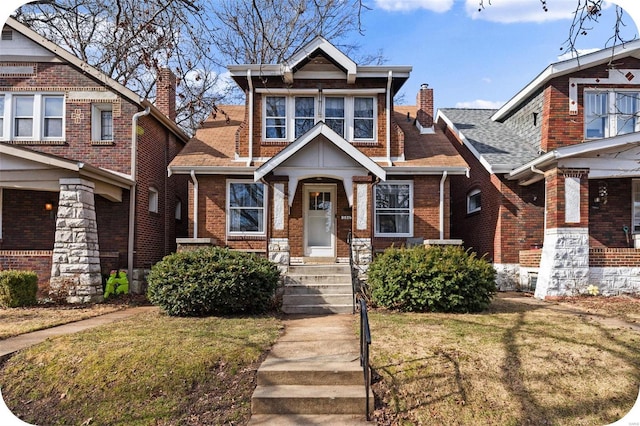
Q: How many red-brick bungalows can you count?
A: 3